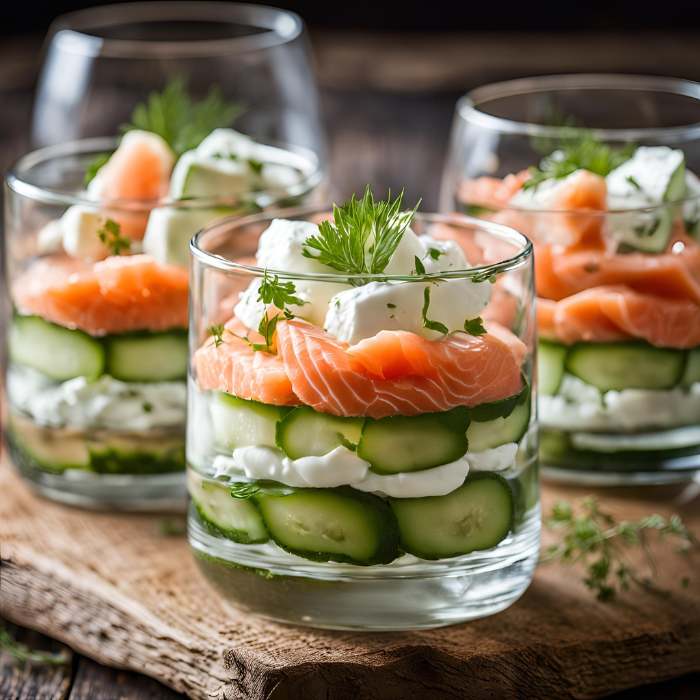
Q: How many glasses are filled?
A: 3